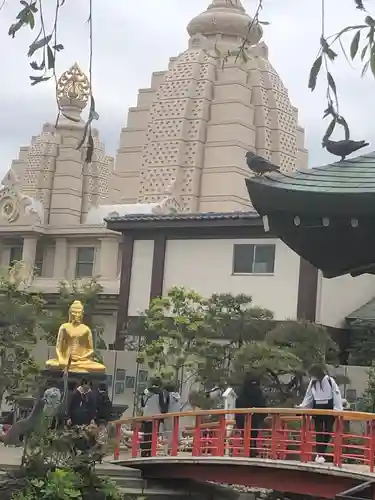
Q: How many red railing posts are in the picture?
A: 11